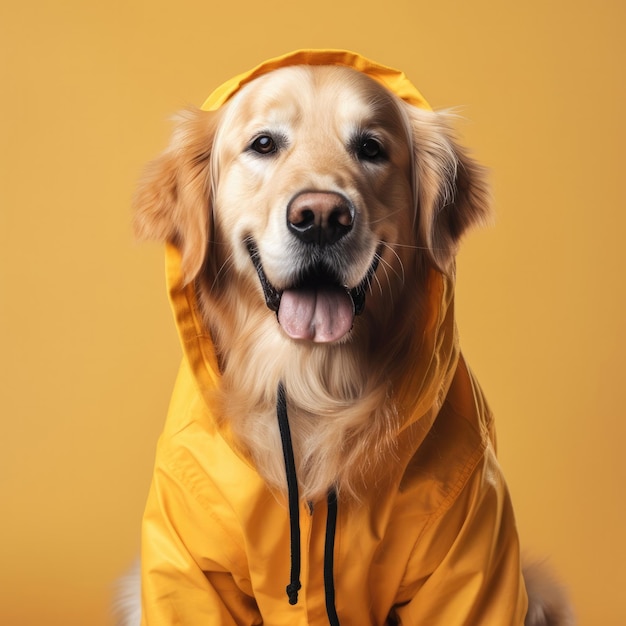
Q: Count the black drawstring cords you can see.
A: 2